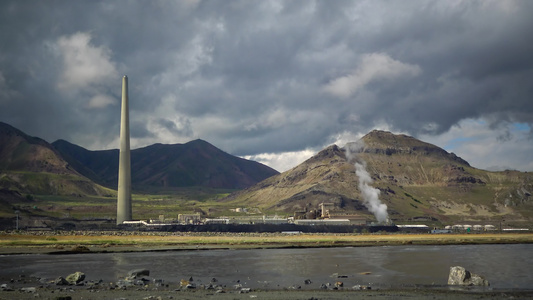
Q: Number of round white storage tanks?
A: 5